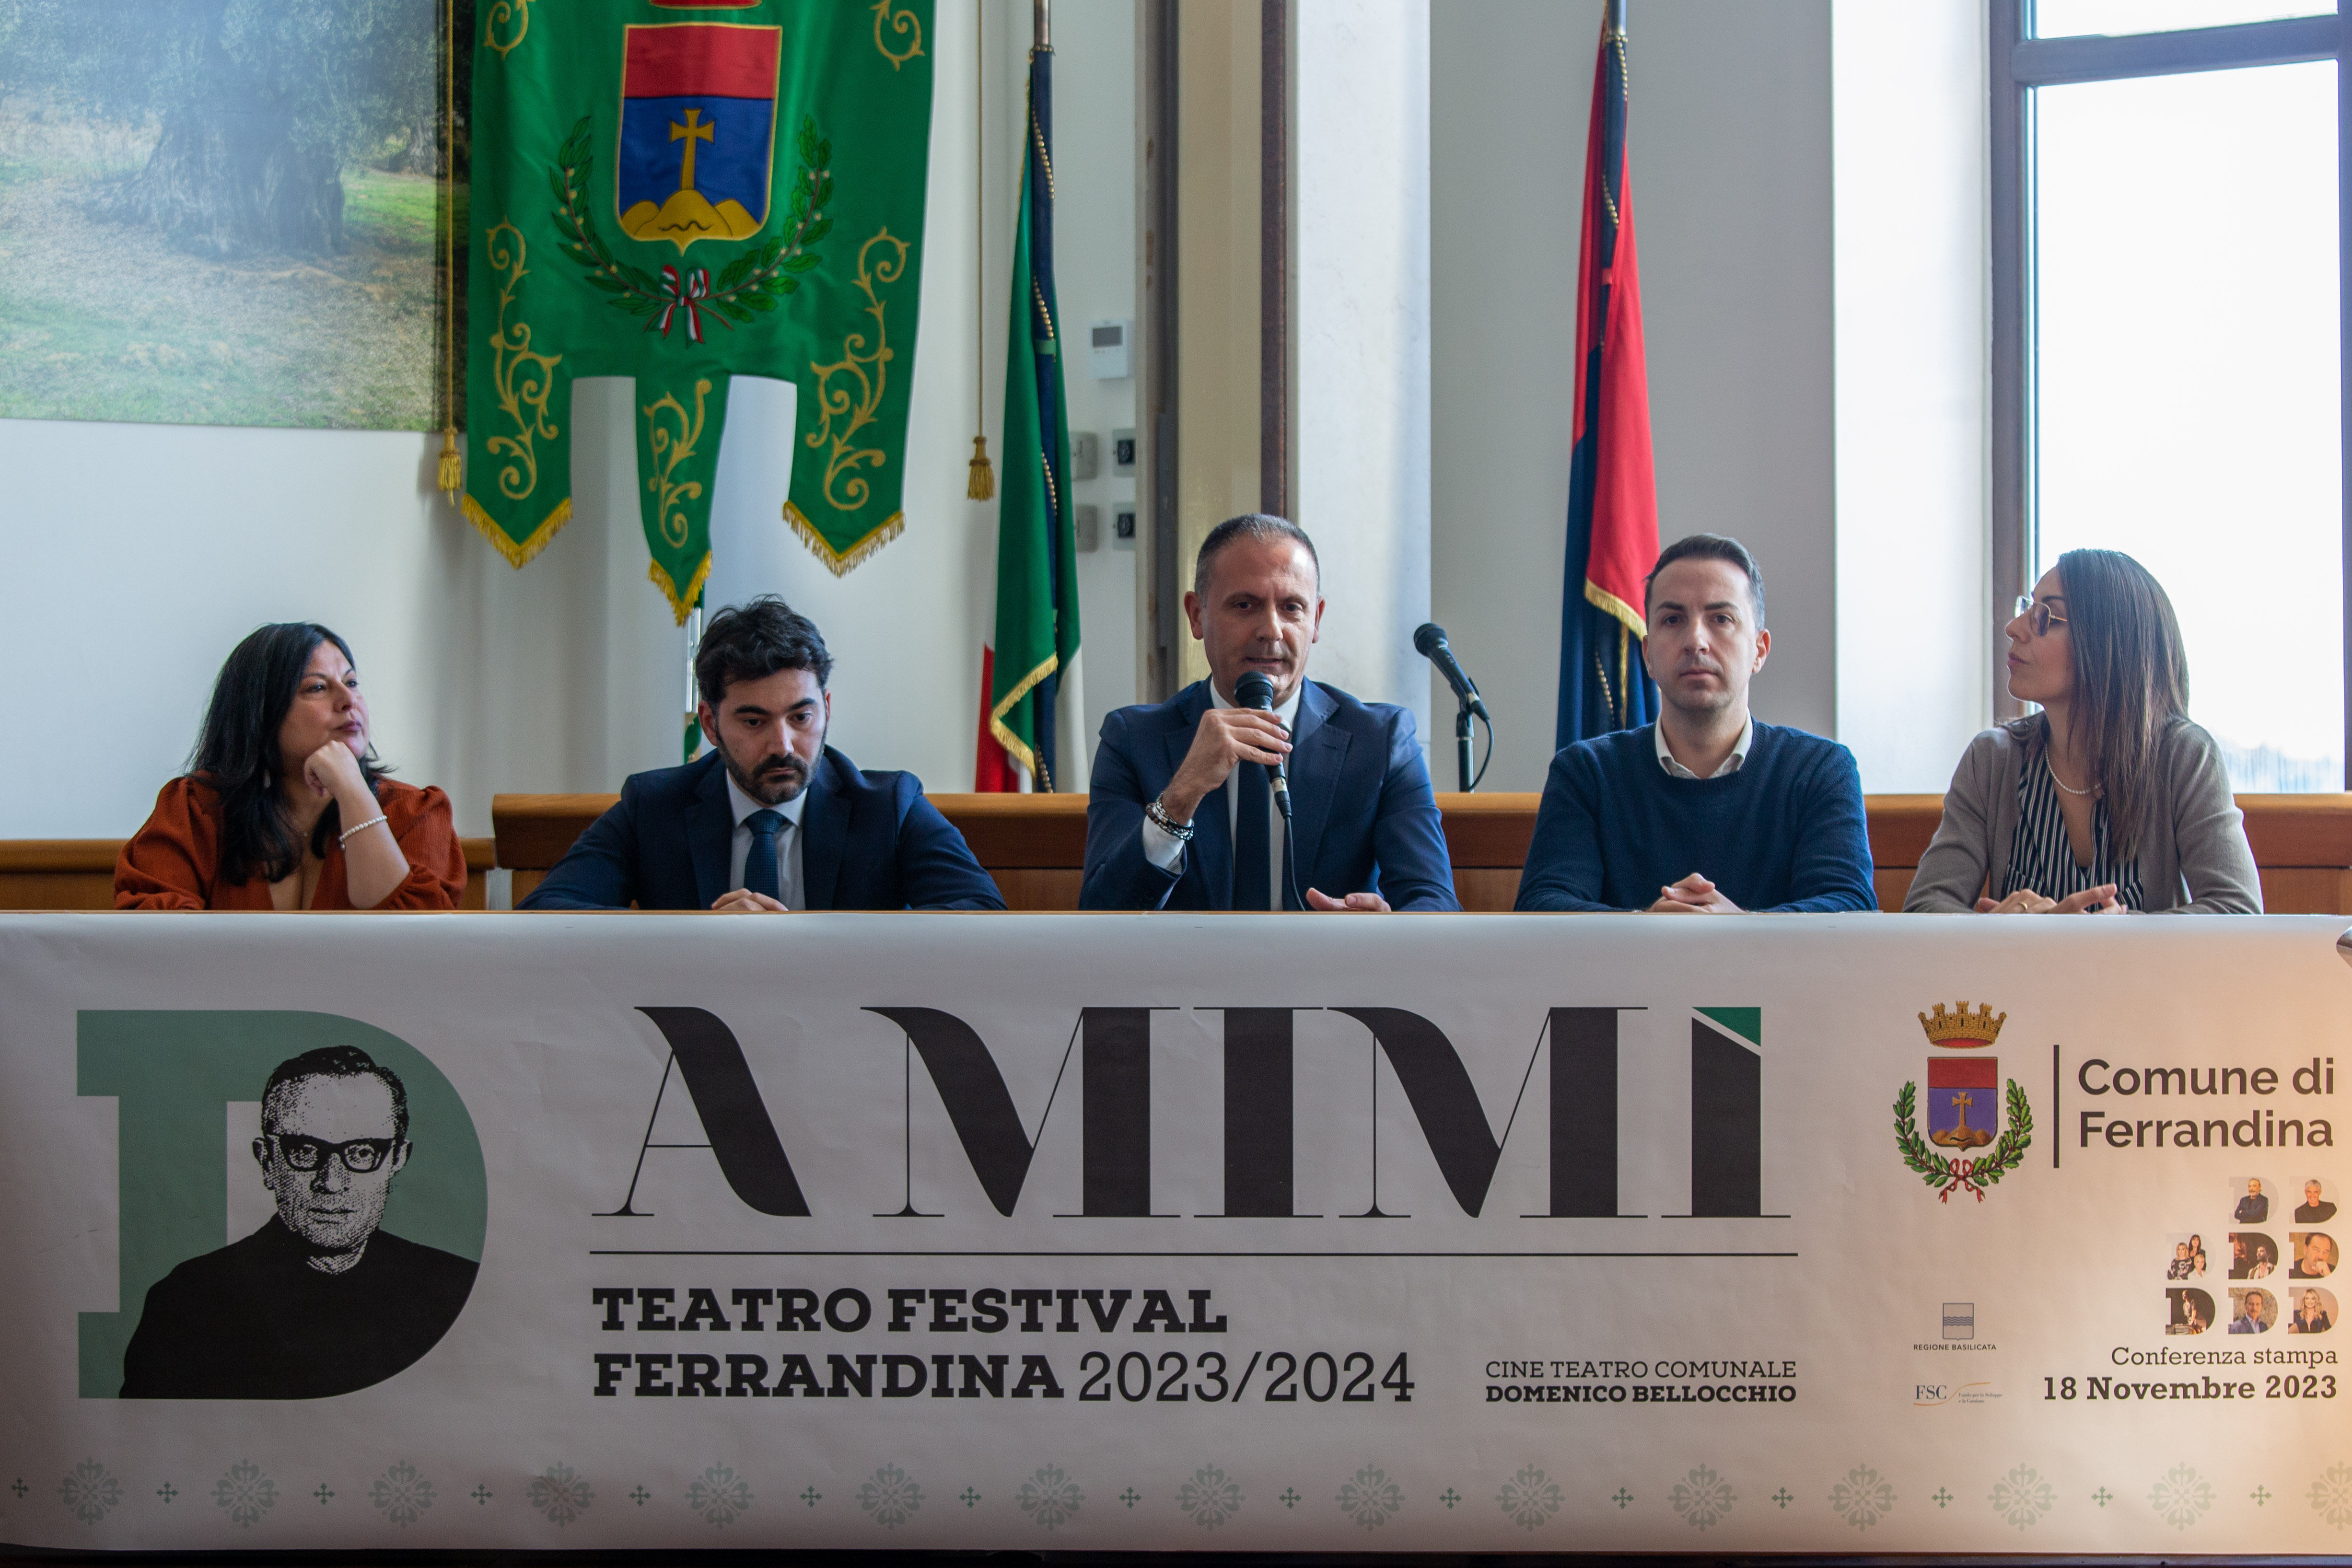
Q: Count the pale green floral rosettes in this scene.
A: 15